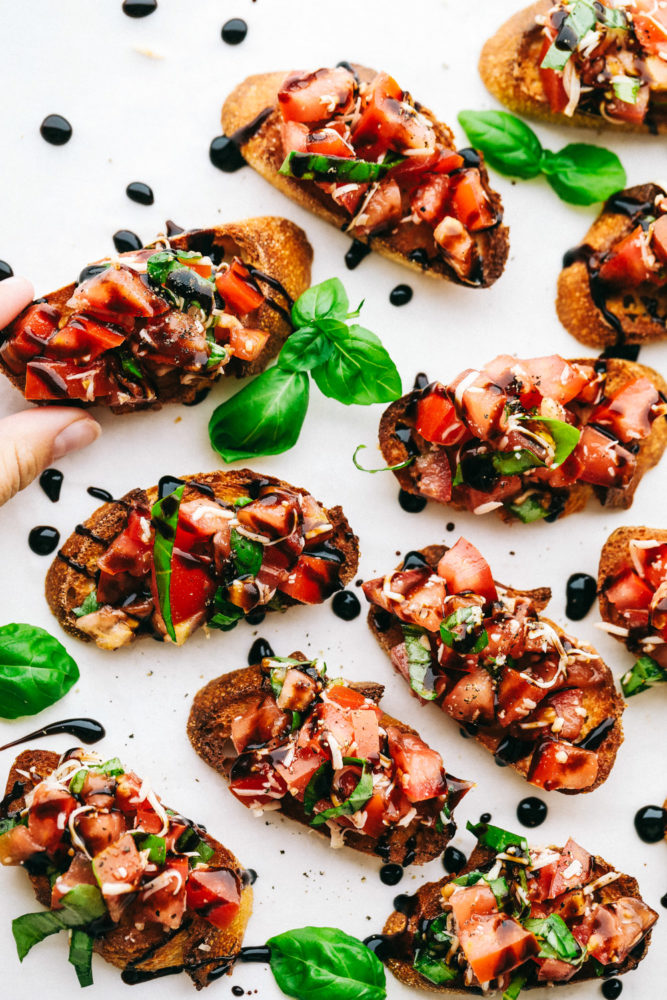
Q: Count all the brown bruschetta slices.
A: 11